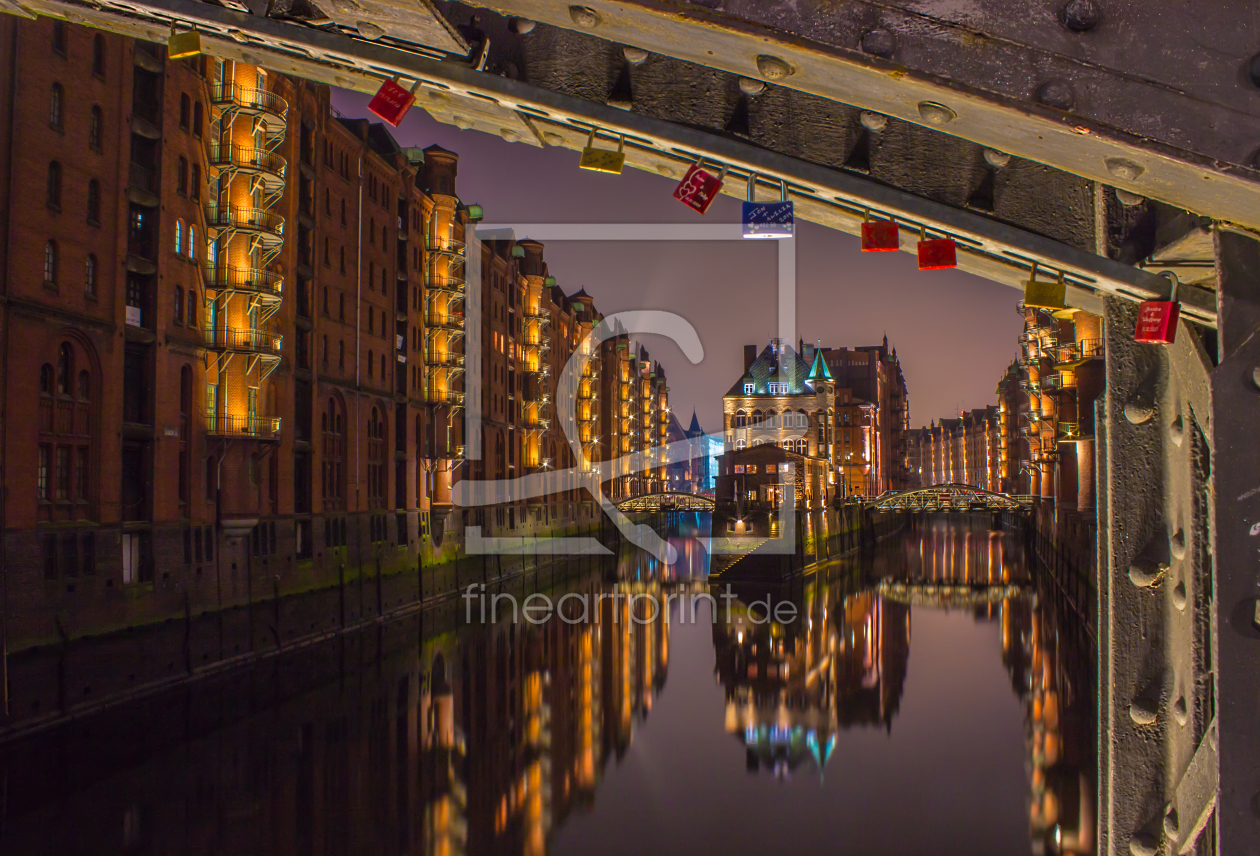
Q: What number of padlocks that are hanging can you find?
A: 9